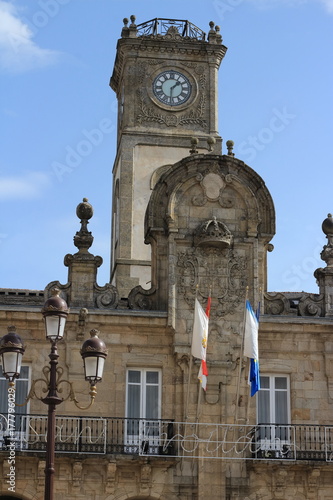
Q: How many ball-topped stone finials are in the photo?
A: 9